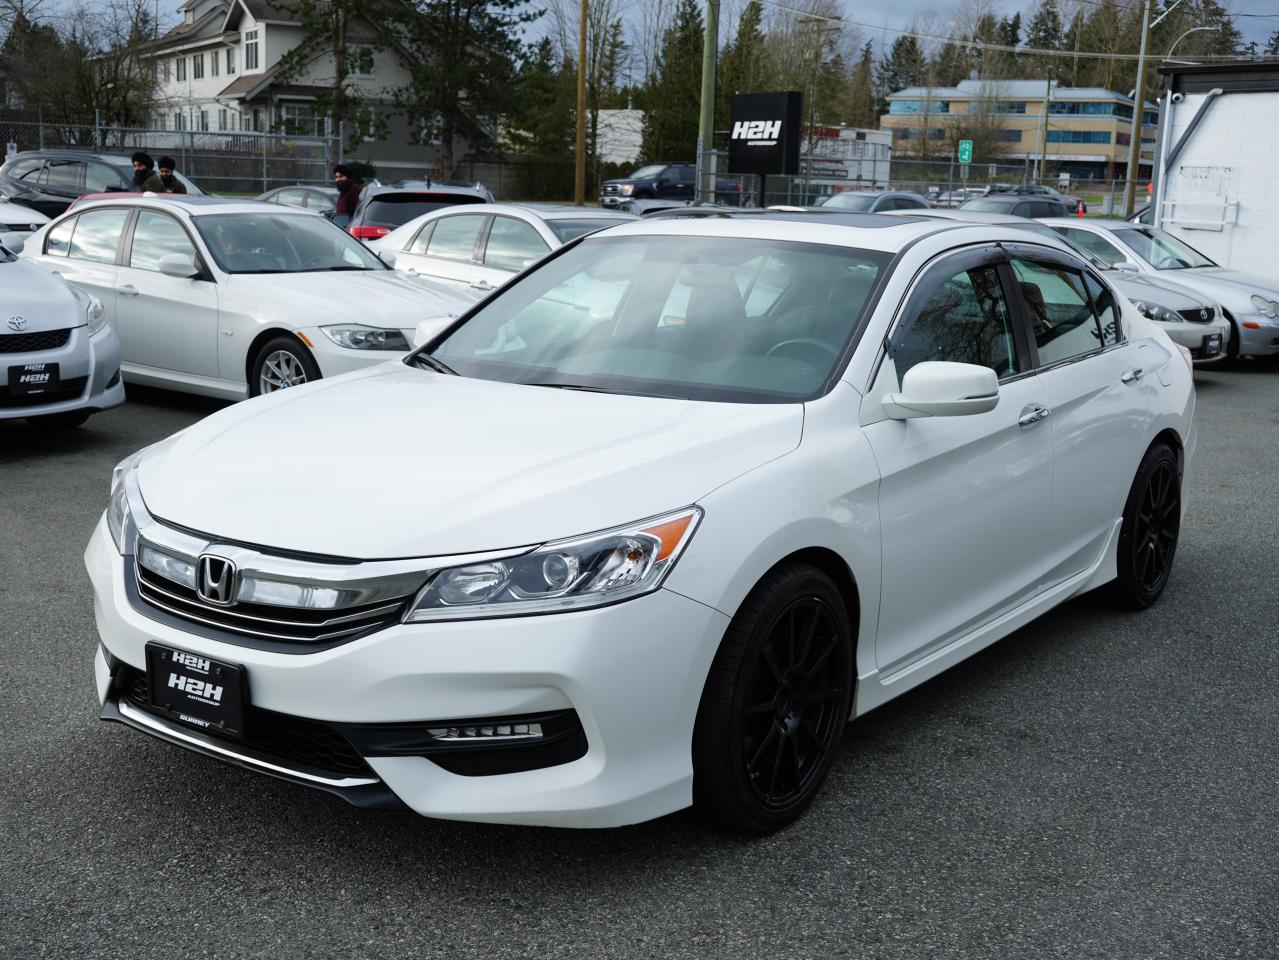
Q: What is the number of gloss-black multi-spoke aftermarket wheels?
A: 2